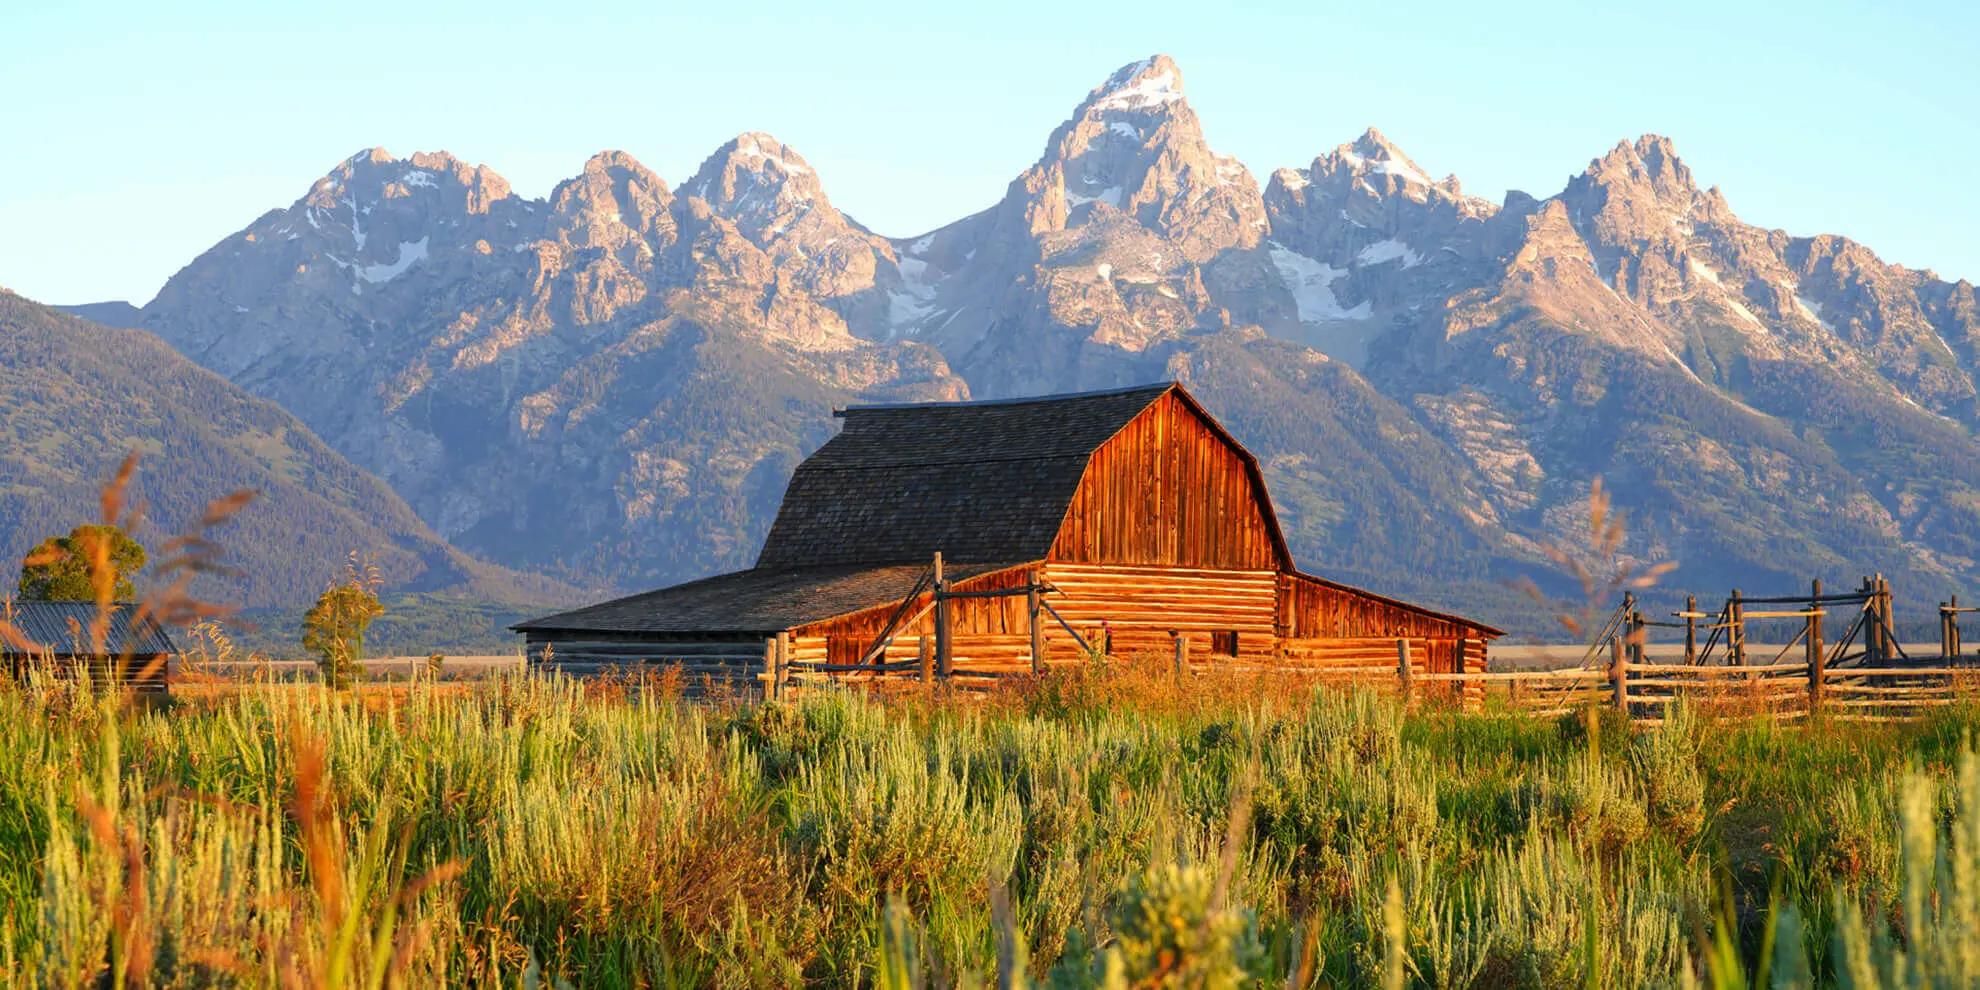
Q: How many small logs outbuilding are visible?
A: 1